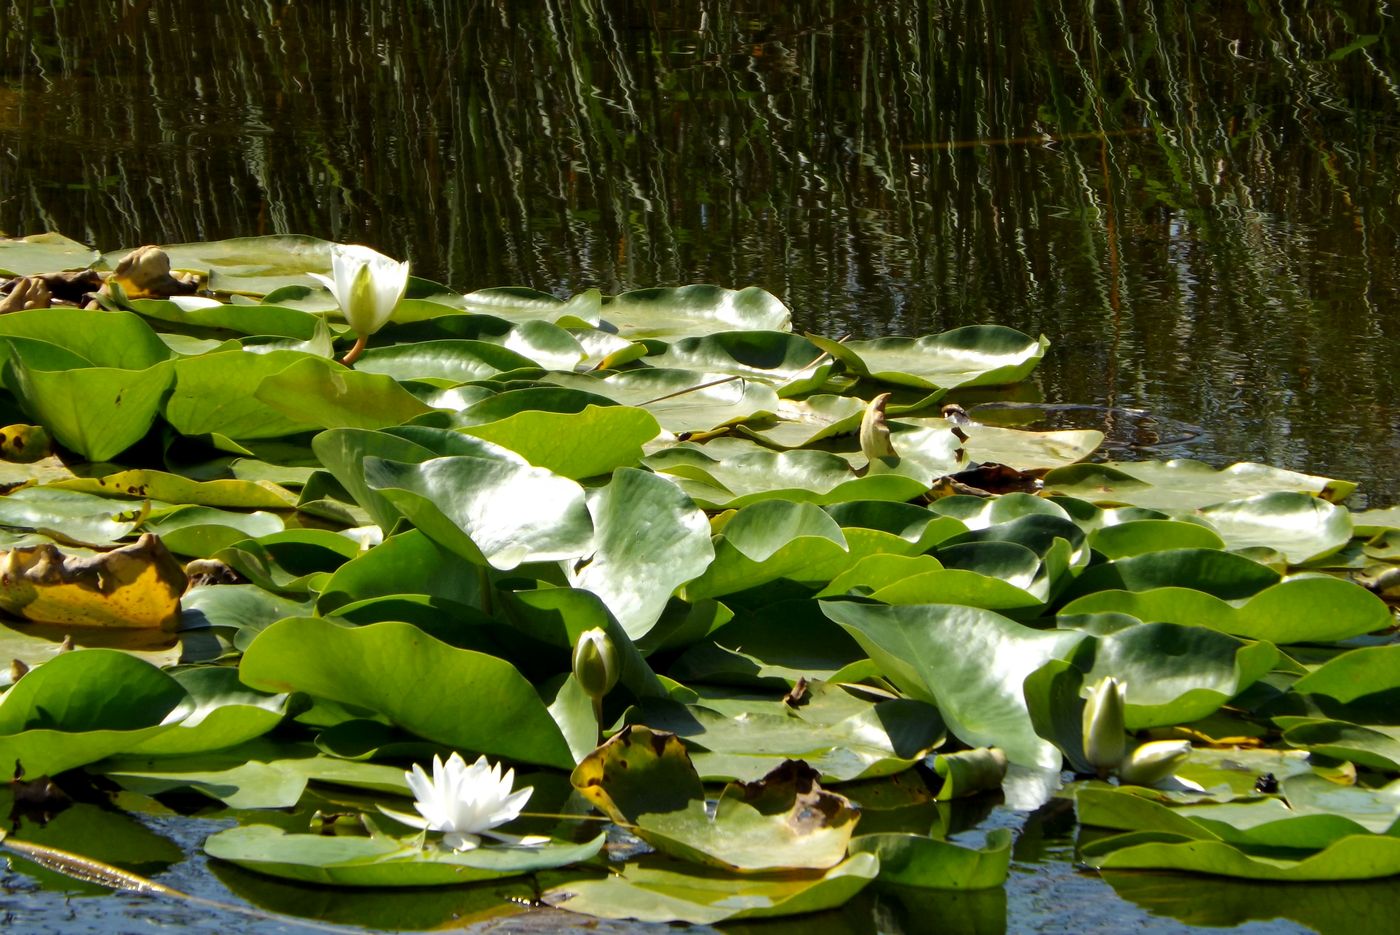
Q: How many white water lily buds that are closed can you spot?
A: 3